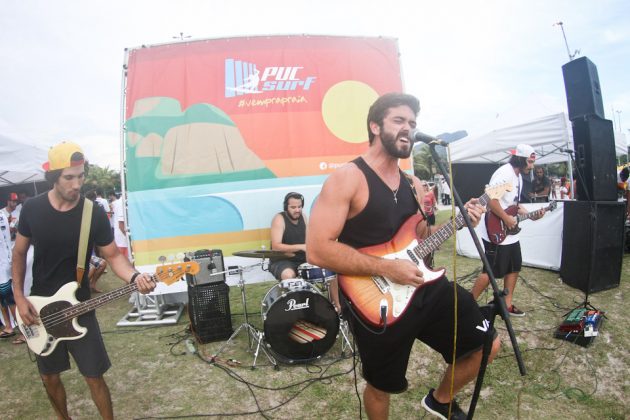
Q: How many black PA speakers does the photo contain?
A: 3